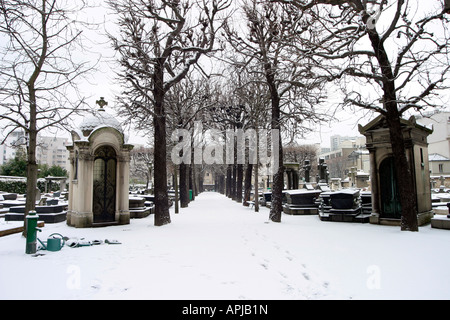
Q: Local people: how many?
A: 0